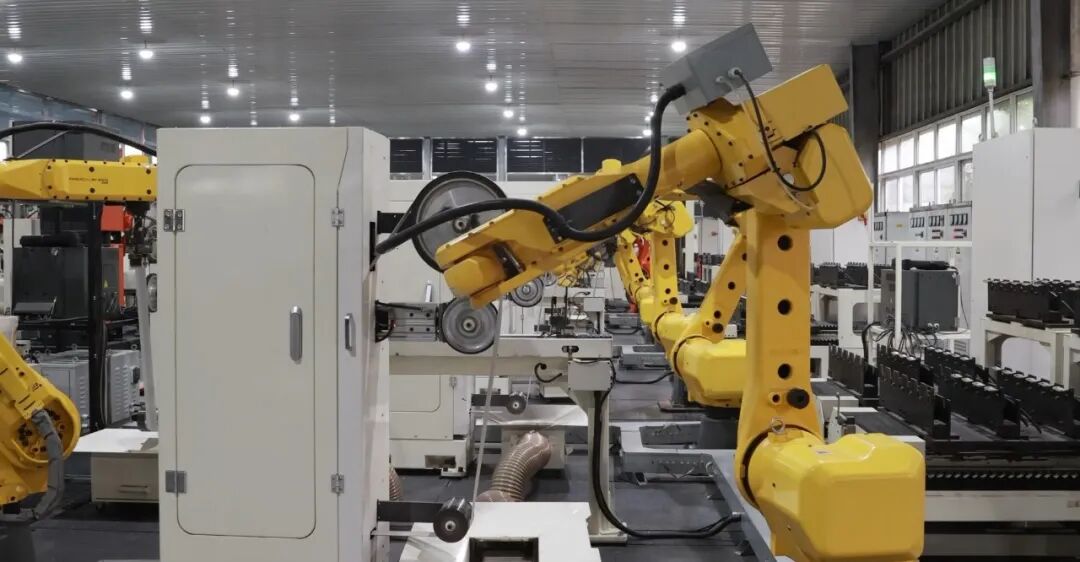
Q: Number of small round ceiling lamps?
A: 12